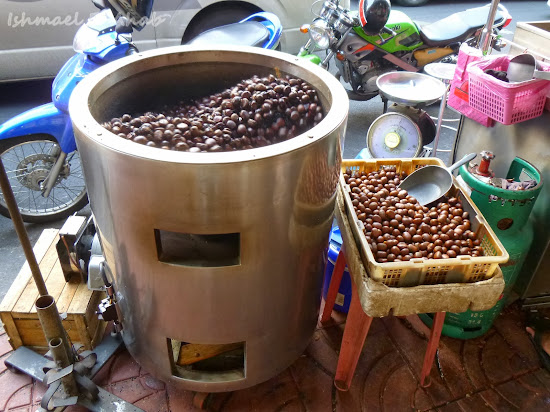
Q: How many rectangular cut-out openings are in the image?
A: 2